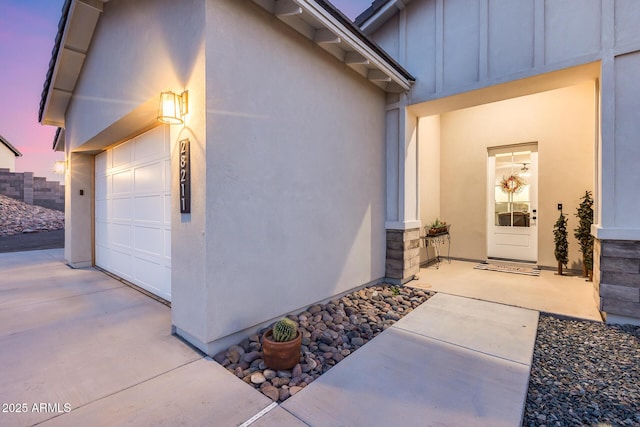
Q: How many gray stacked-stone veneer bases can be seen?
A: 2